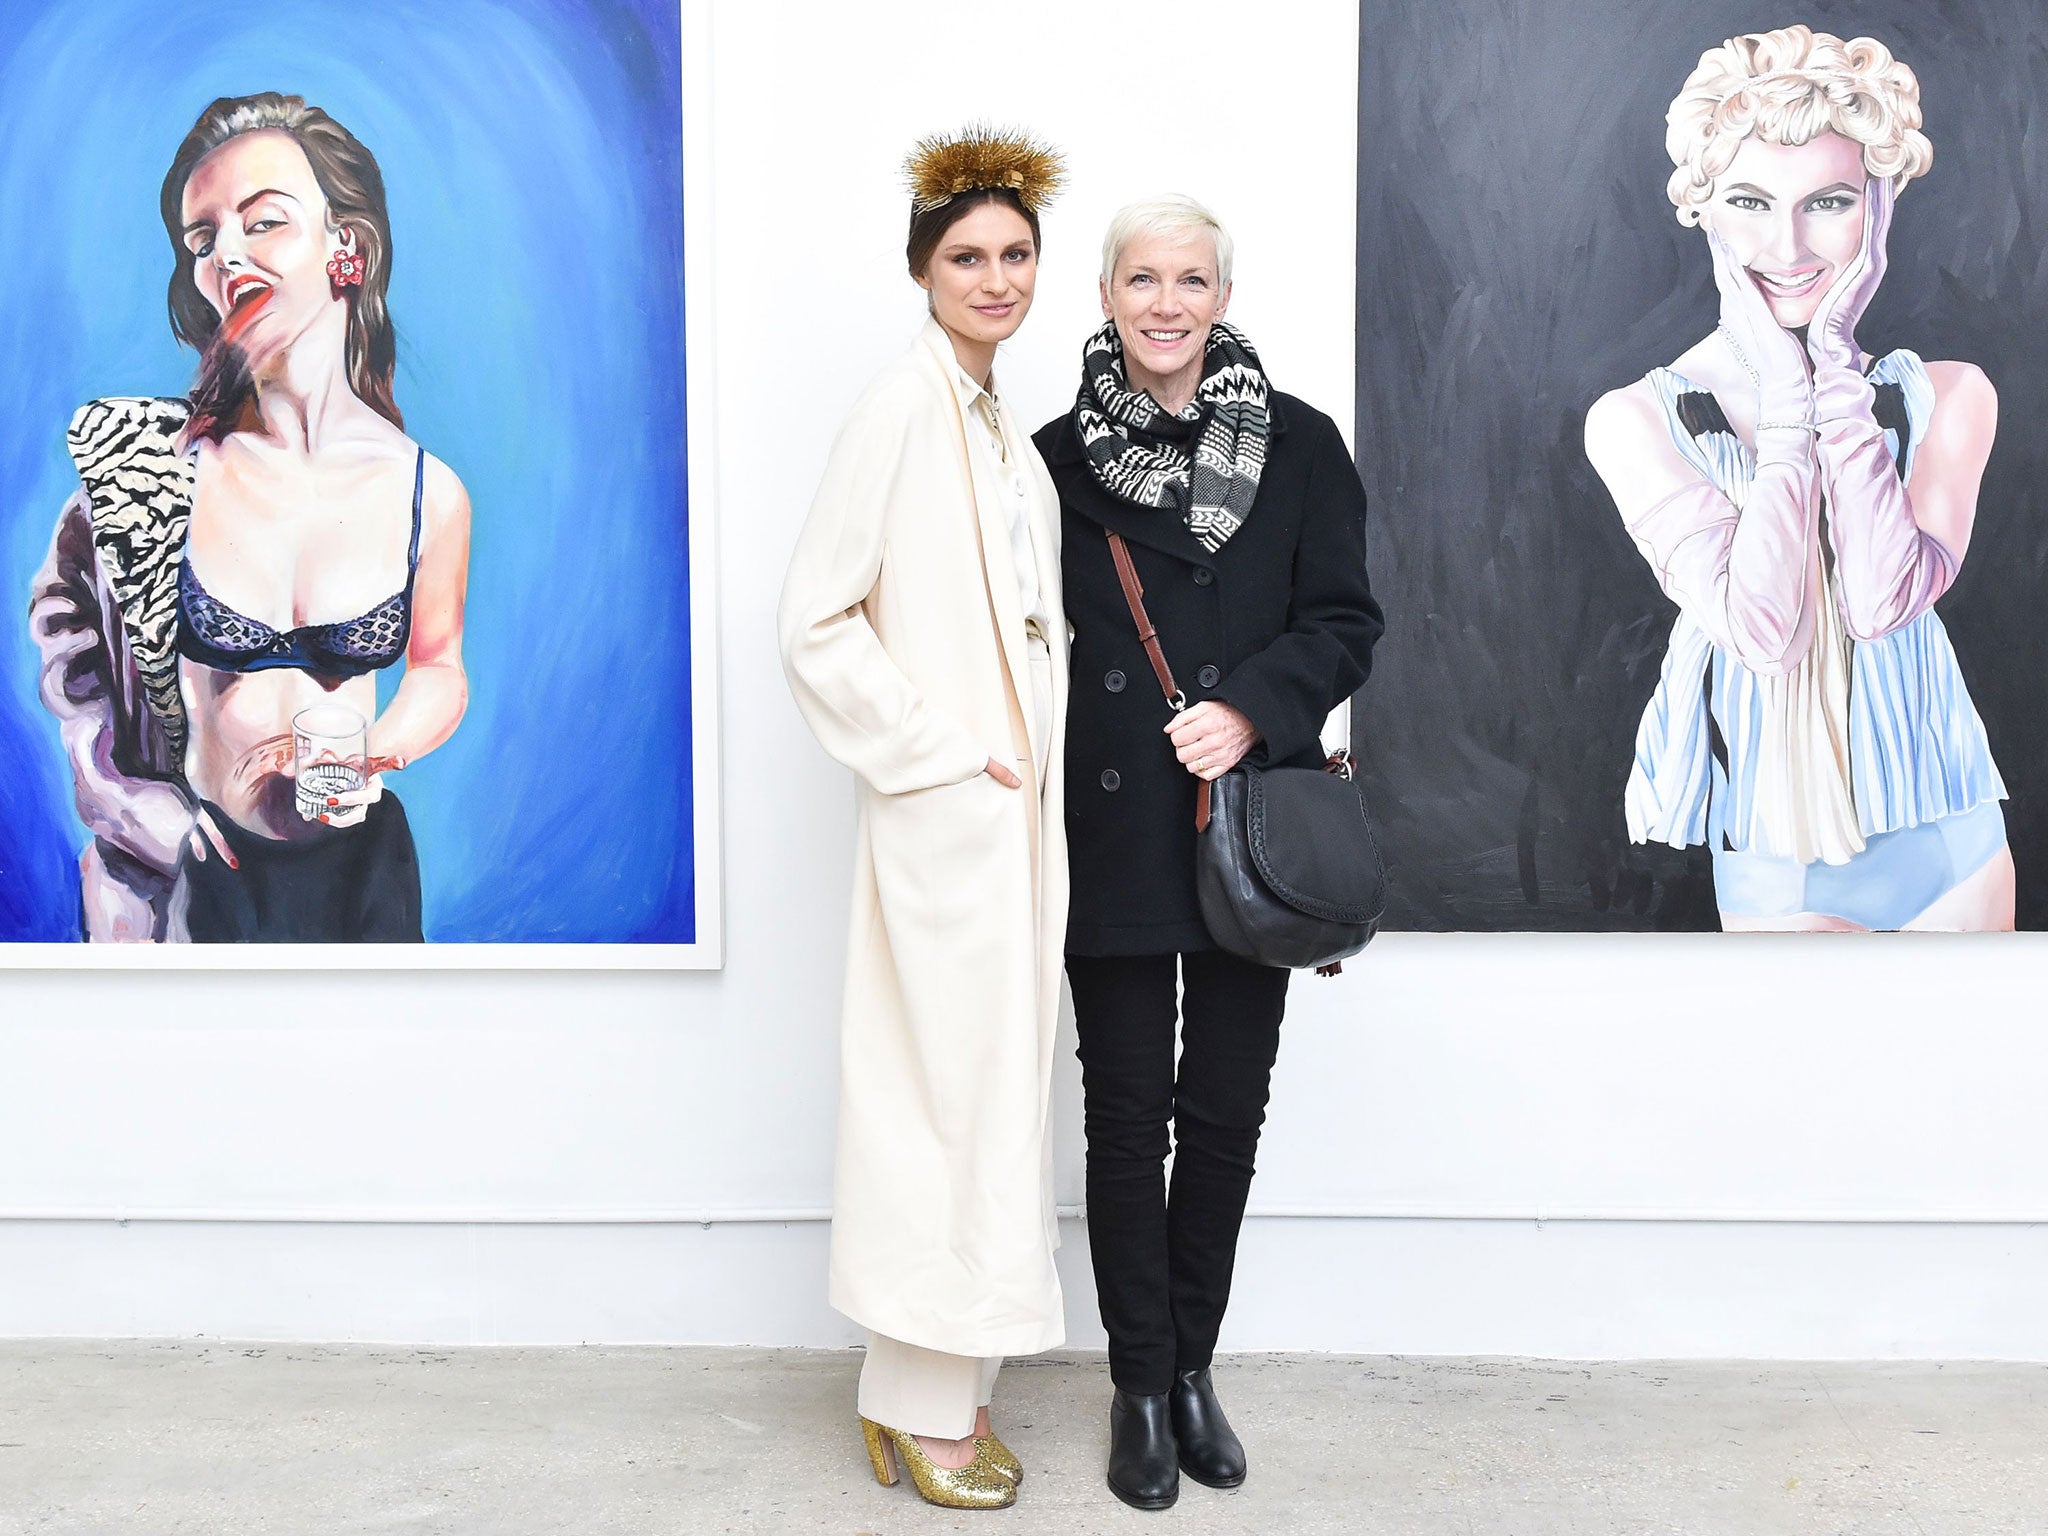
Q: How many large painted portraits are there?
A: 2